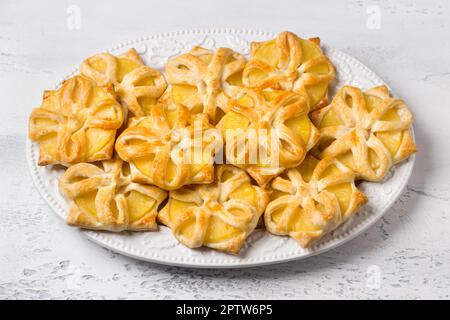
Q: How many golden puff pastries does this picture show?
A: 10